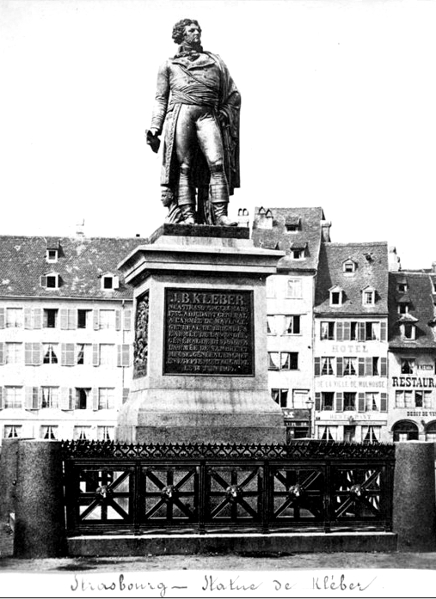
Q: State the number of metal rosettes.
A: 5